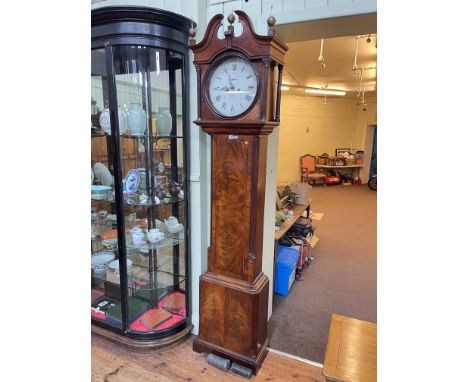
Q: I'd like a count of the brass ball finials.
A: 3